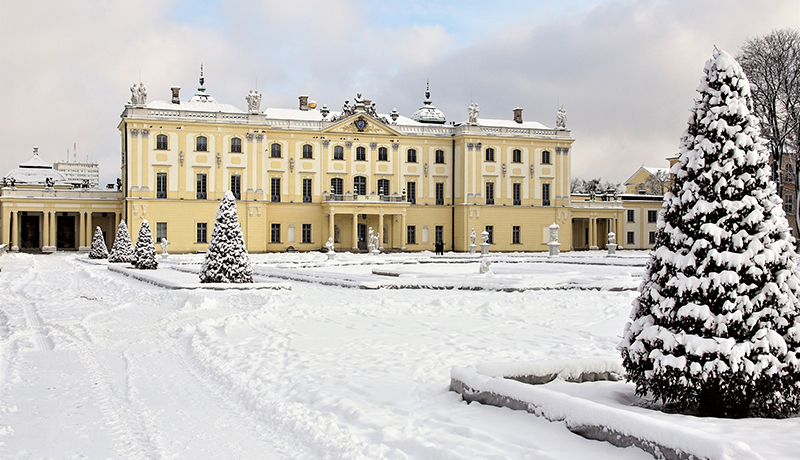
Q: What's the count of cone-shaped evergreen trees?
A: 5